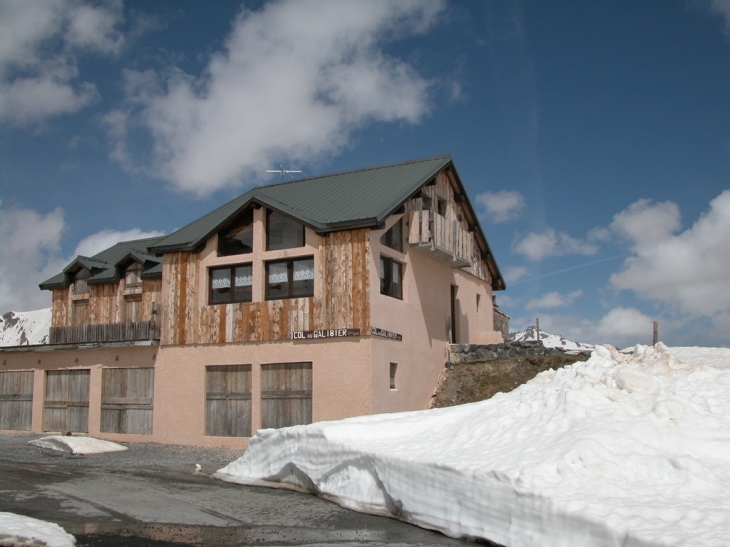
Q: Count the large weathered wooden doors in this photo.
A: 5